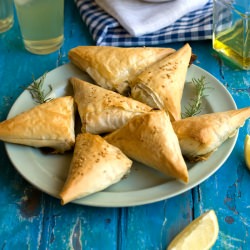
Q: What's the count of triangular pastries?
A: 7